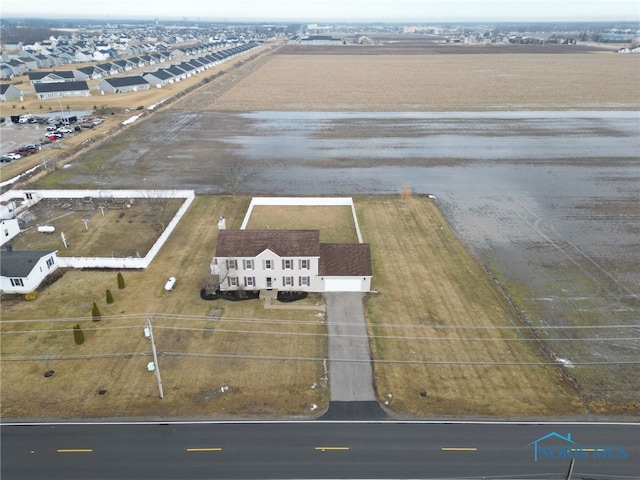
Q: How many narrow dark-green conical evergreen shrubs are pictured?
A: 4